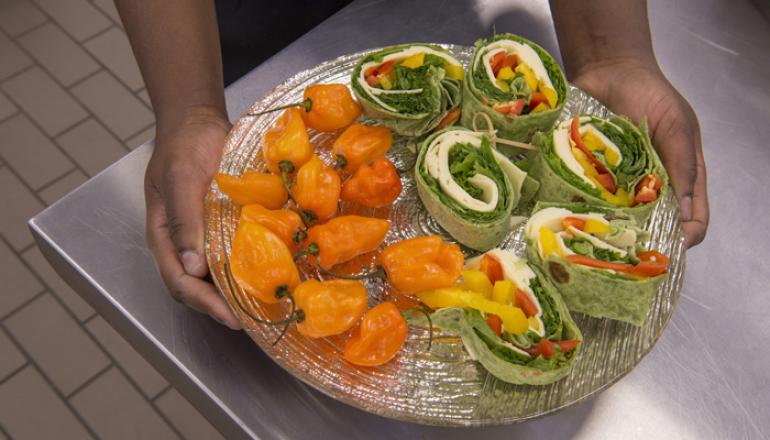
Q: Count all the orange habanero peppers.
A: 12